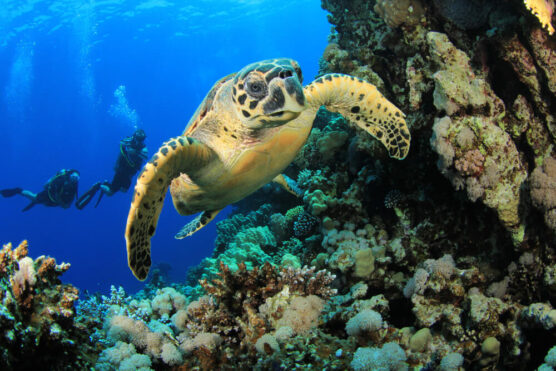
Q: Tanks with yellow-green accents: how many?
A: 2